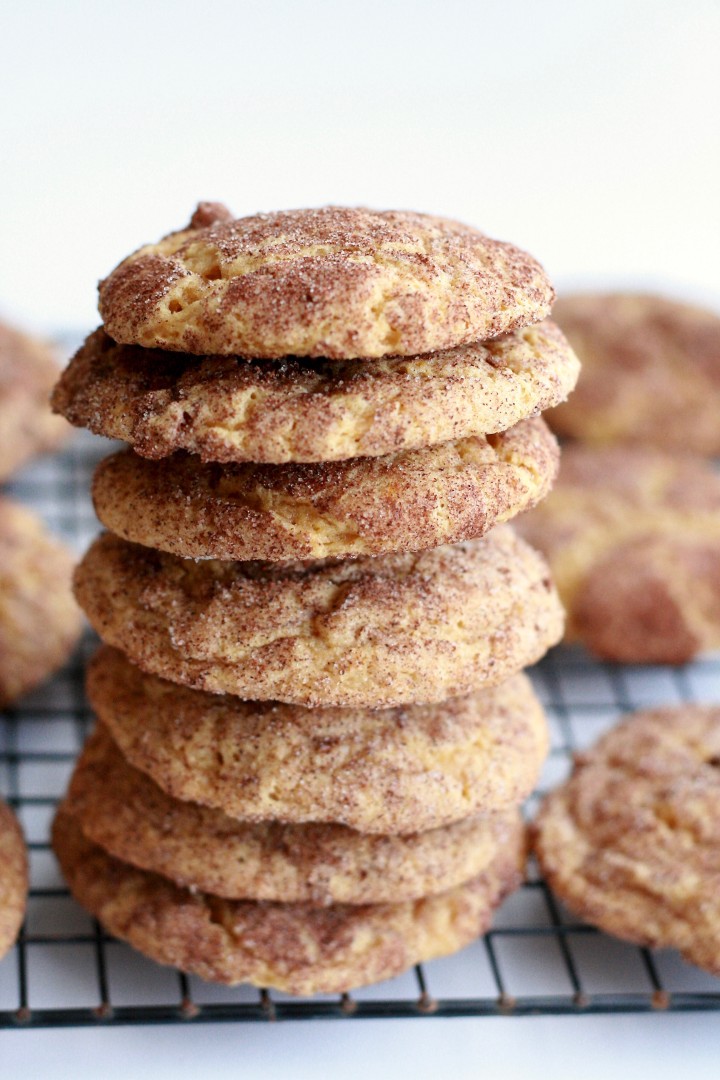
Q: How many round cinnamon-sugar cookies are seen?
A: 13